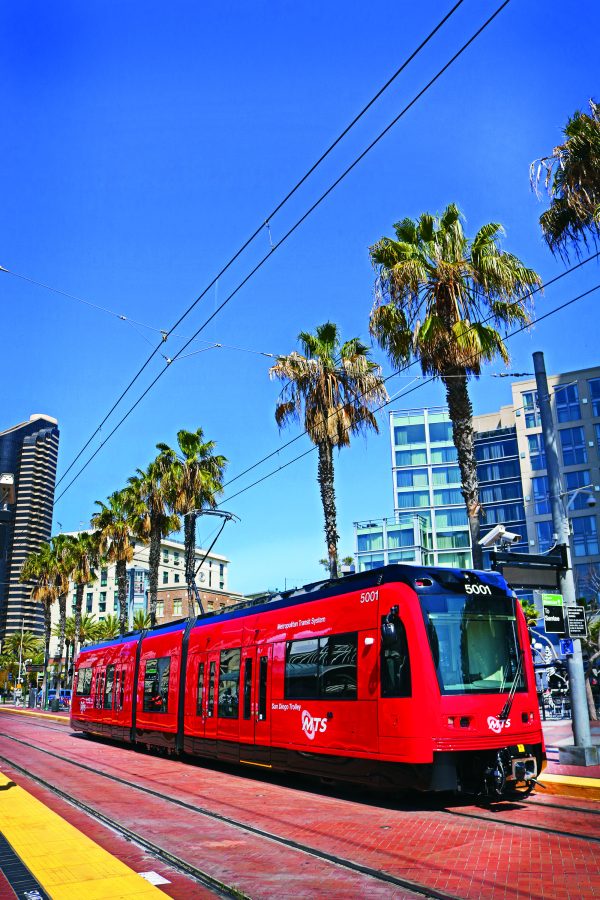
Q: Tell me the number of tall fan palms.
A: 9